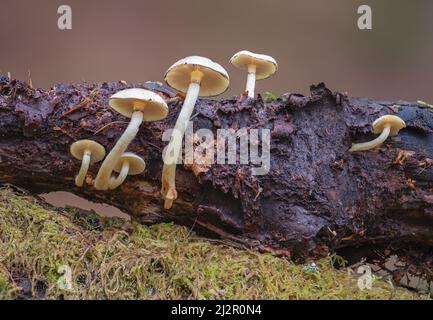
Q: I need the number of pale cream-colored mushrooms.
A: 6